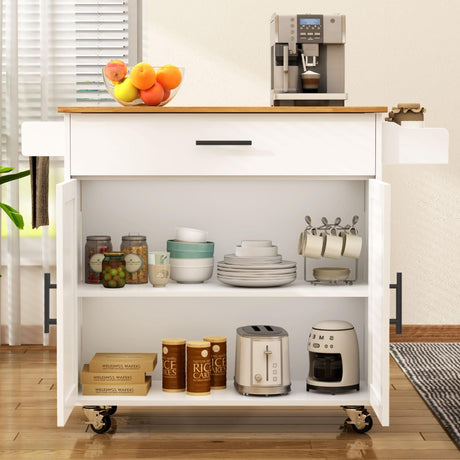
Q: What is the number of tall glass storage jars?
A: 2